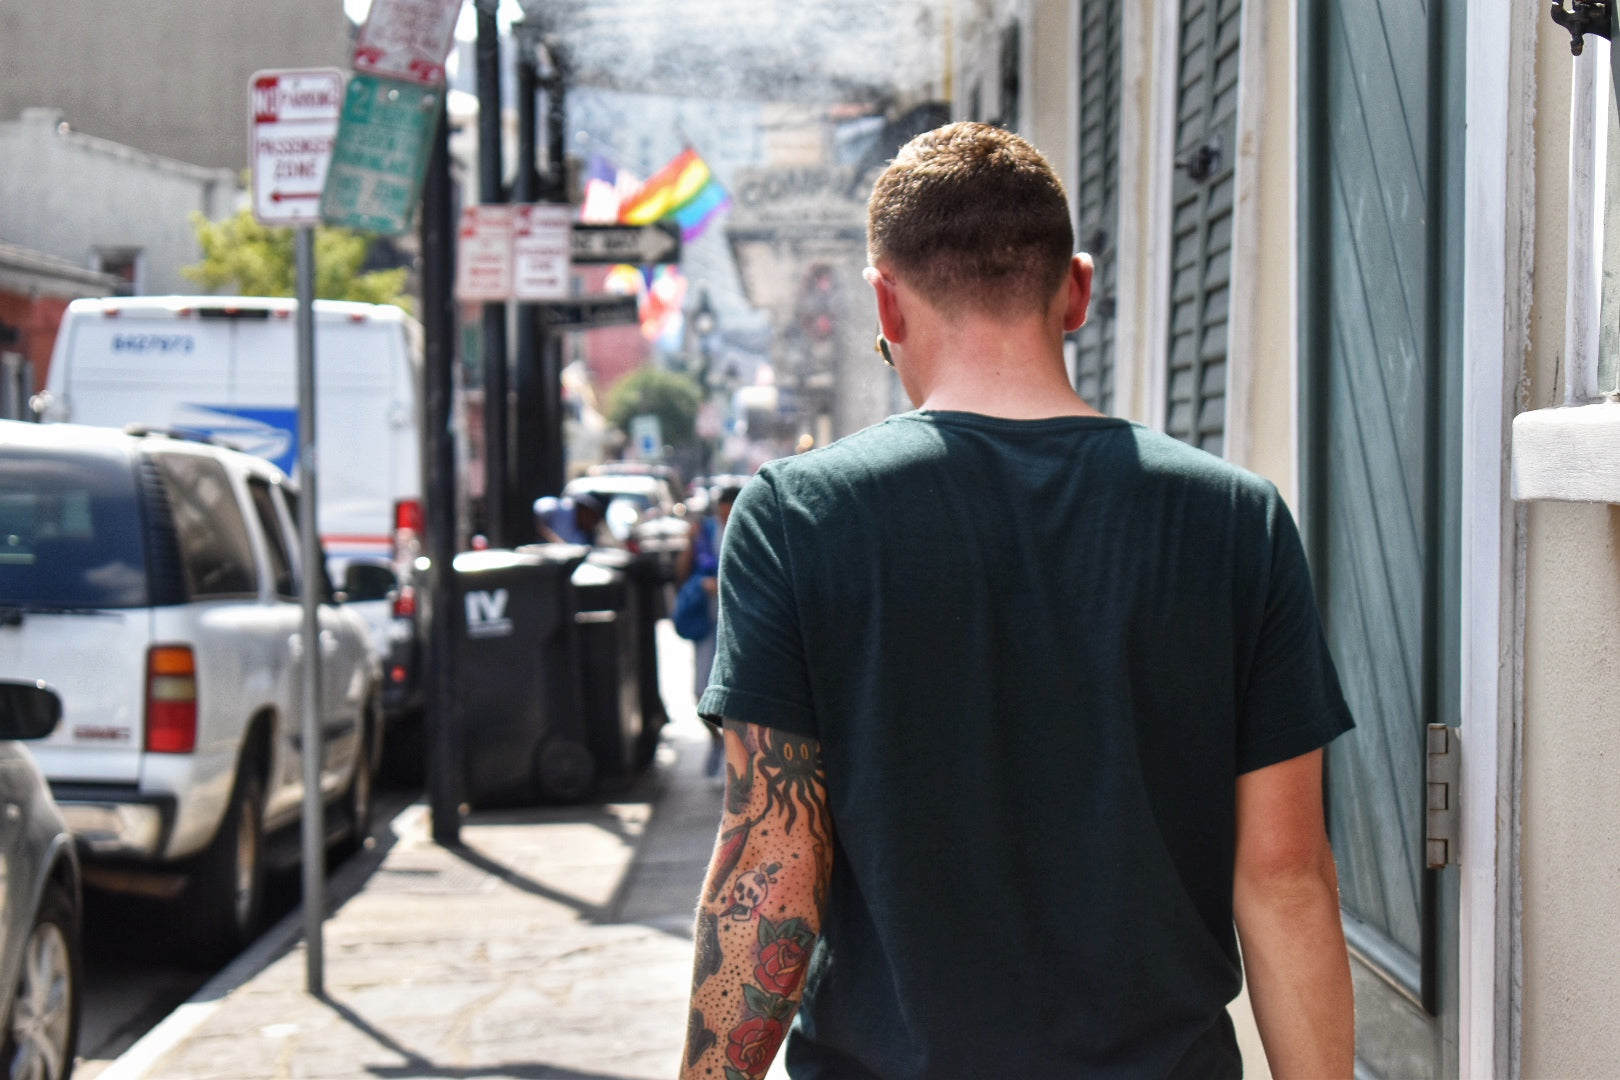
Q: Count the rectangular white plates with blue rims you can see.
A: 0